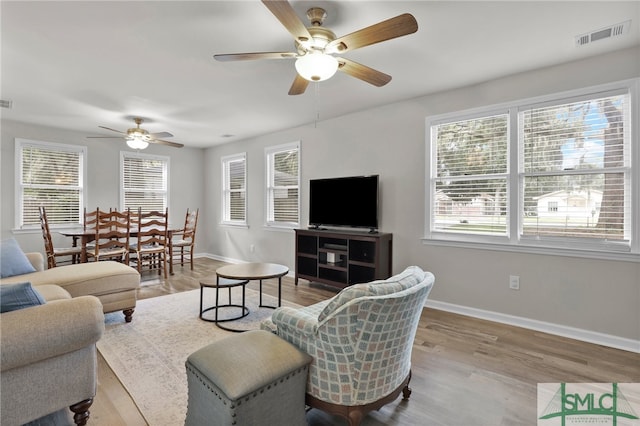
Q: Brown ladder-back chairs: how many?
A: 6